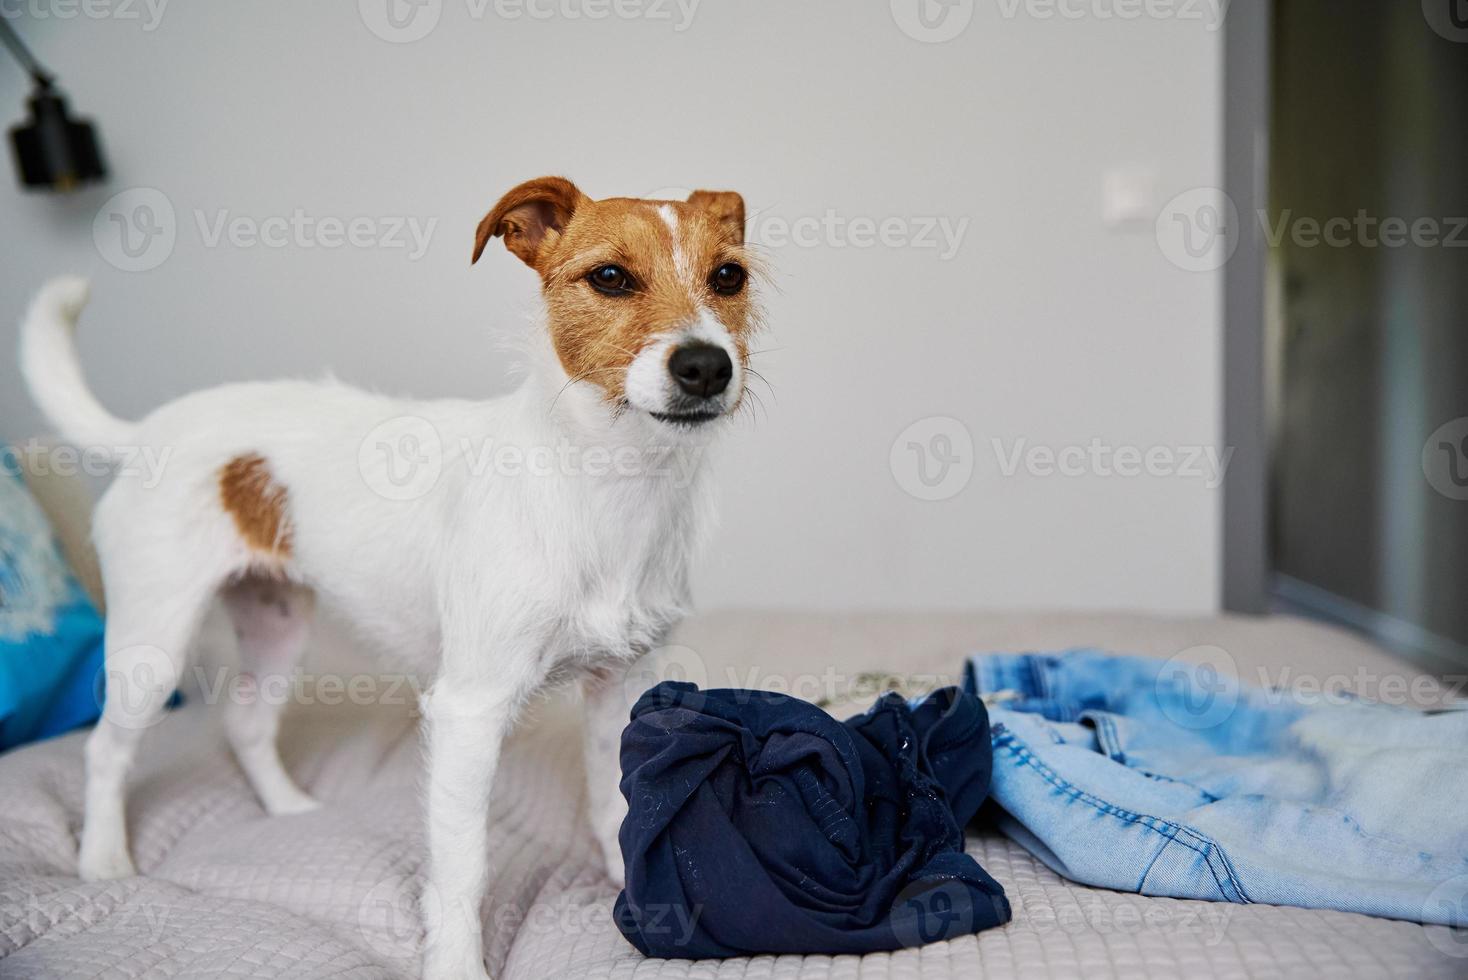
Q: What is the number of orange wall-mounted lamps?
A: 0